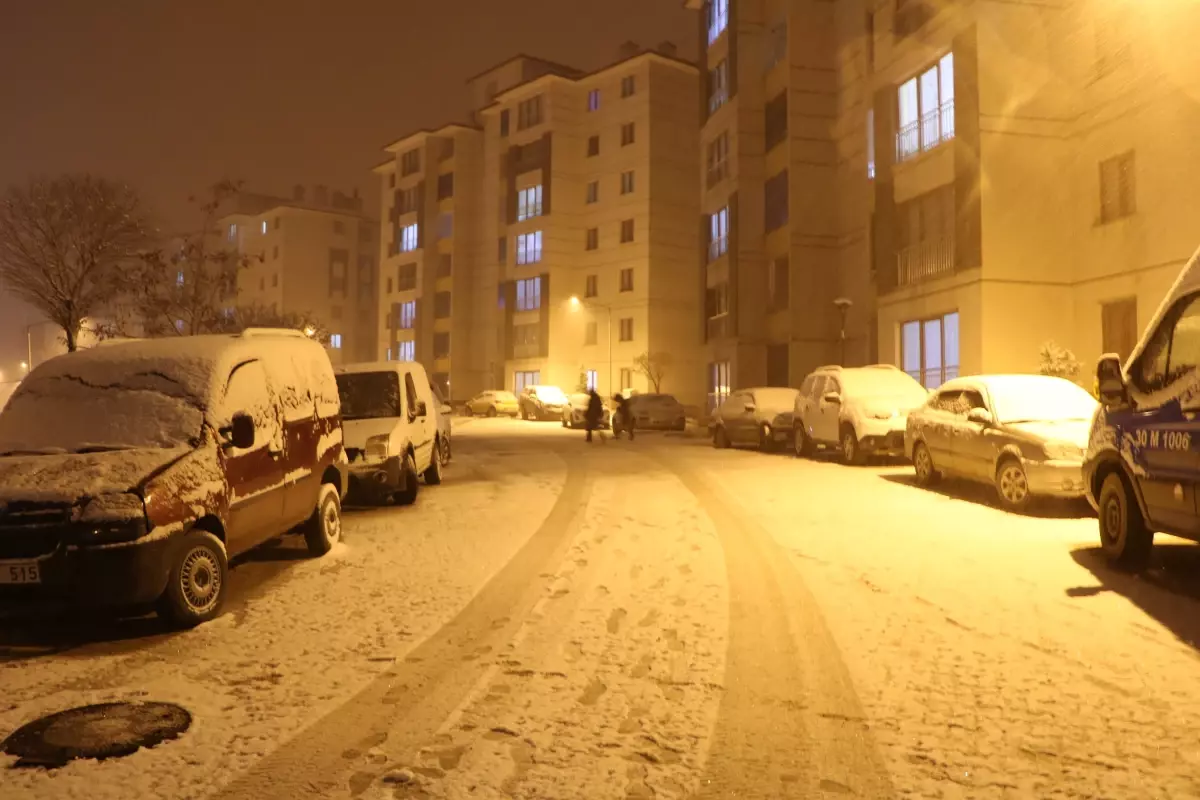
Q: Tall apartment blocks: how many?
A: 3